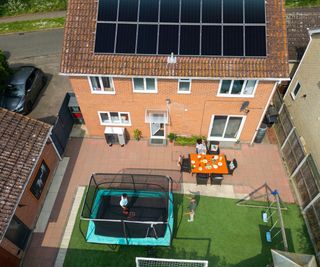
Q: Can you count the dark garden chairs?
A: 6